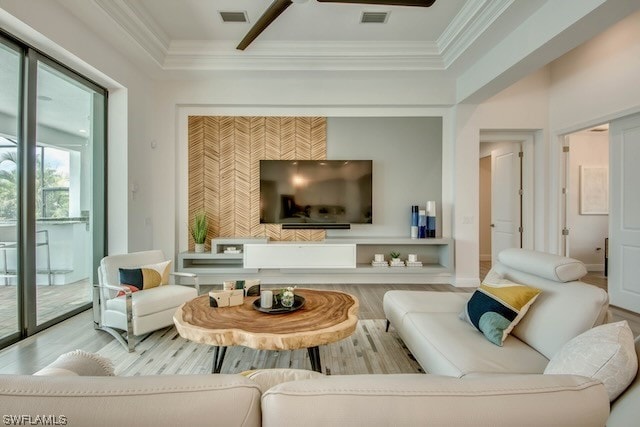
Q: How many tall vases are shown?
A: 3